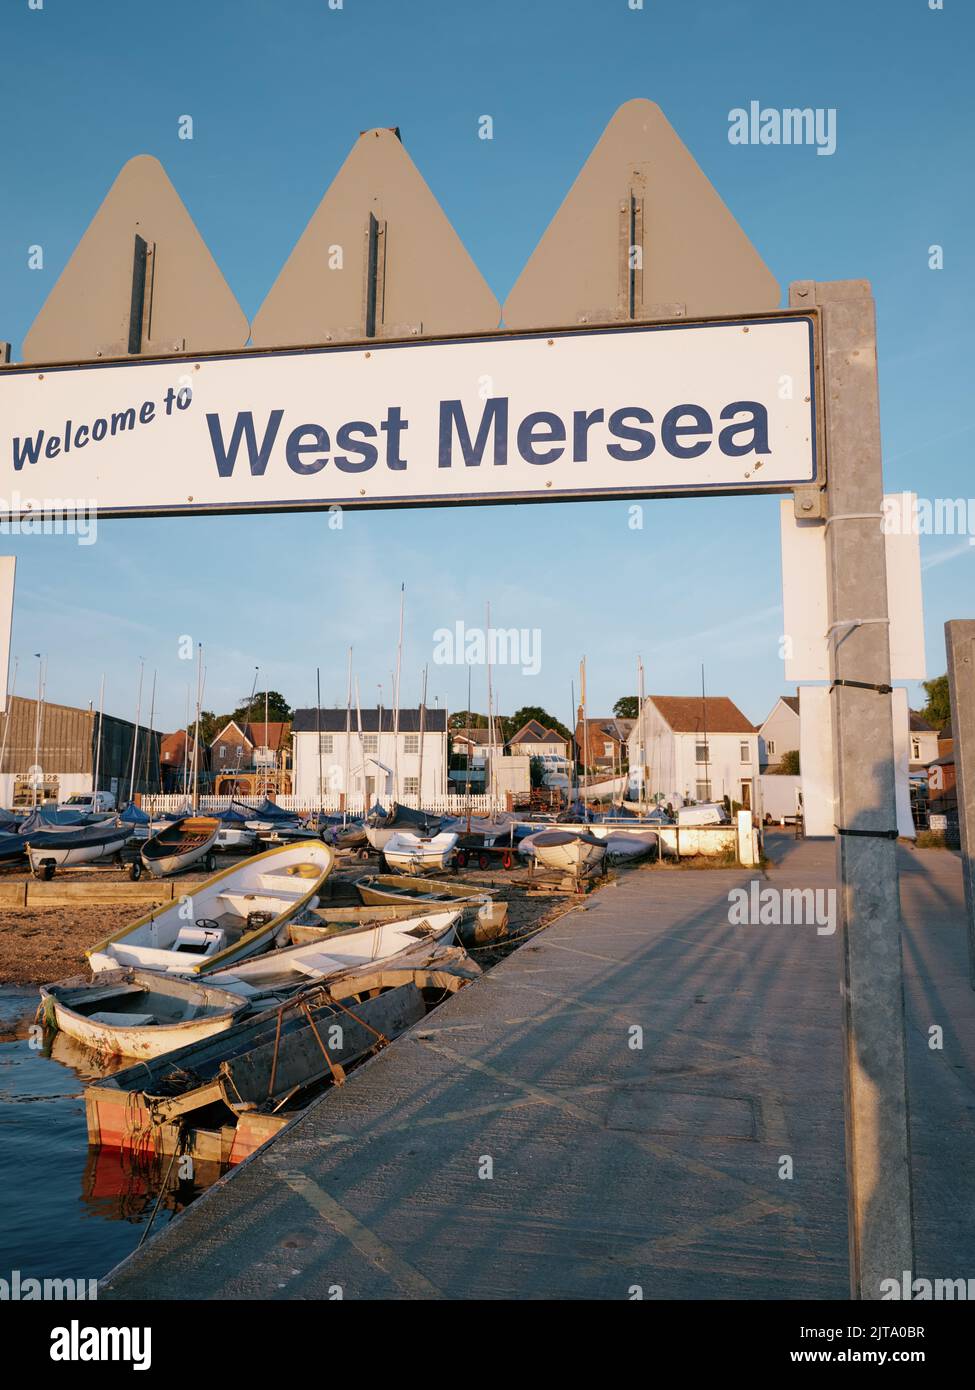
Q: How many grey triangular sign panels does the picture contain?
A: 3